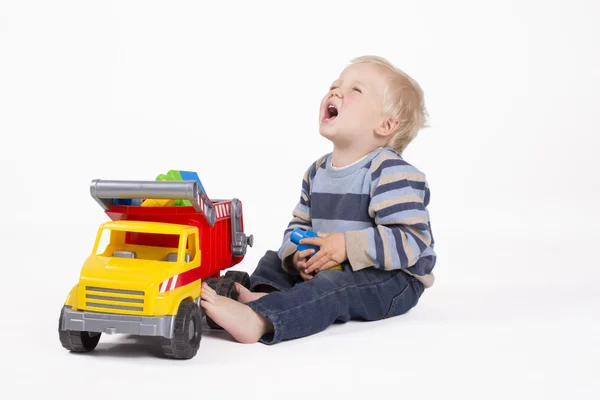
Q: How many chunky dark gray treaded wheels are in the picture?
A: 4